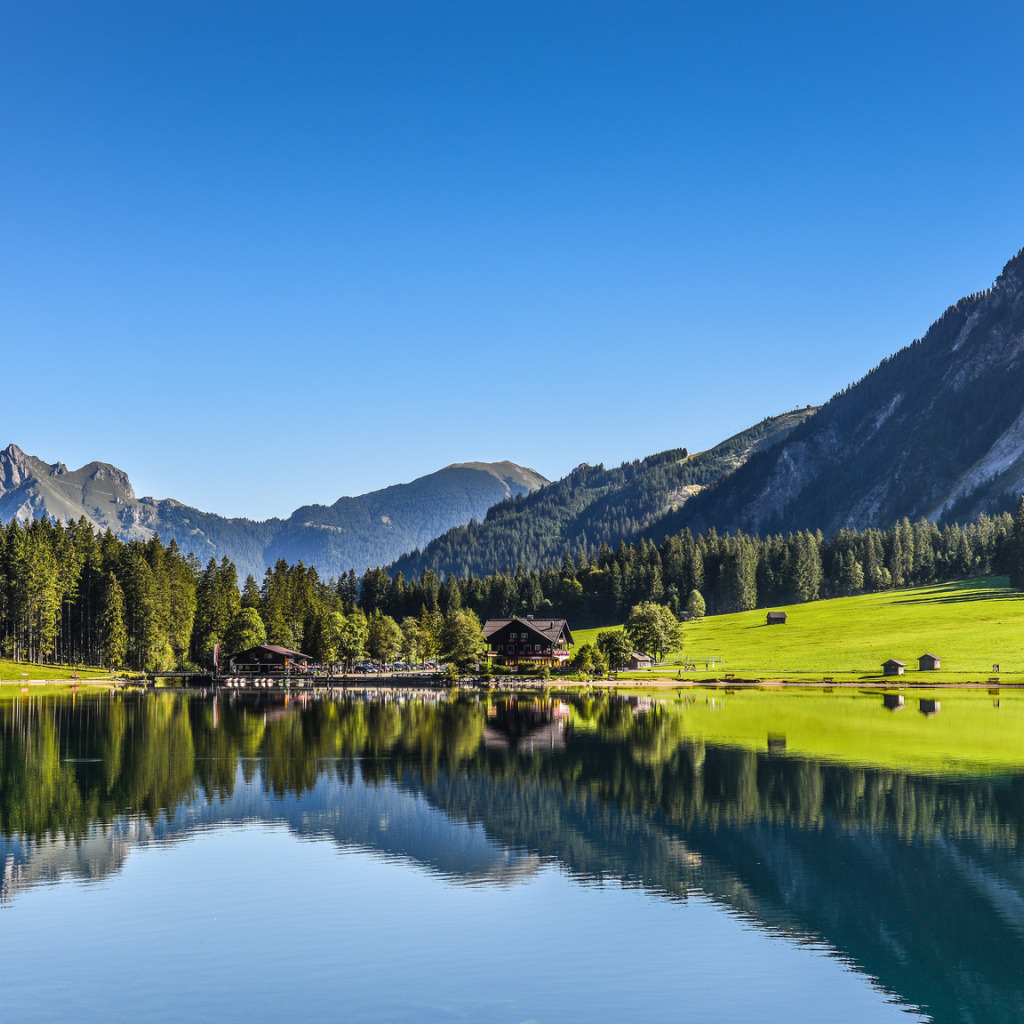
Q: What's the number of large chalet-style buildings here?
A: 2